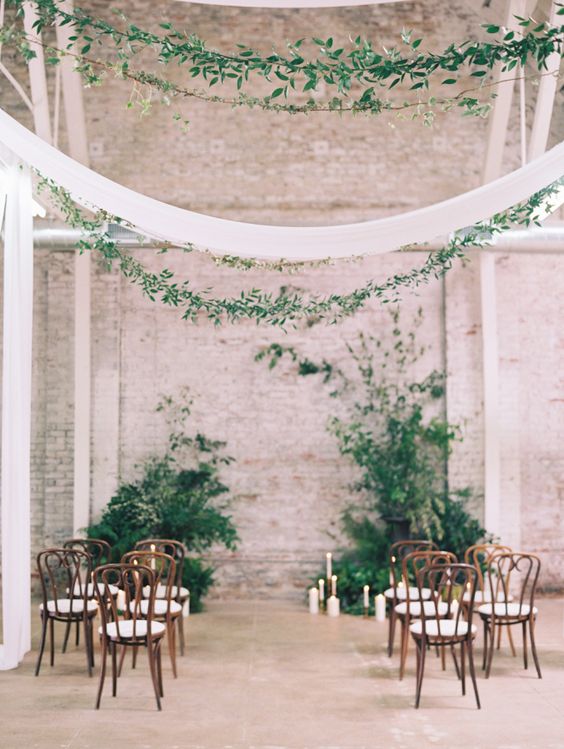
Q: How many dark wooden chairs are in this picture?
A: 10